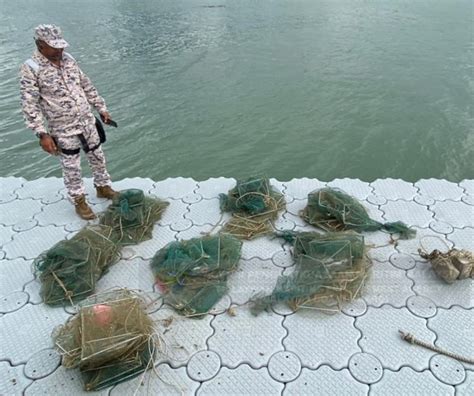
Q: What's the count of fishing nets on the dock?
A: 7